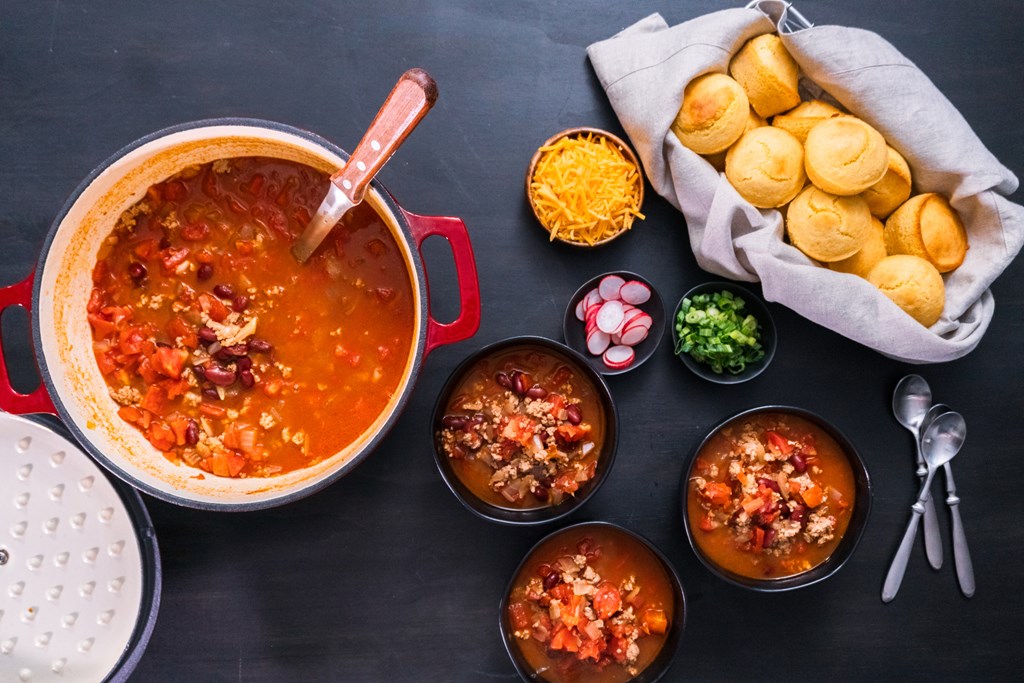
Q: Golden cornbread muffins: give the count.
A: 11